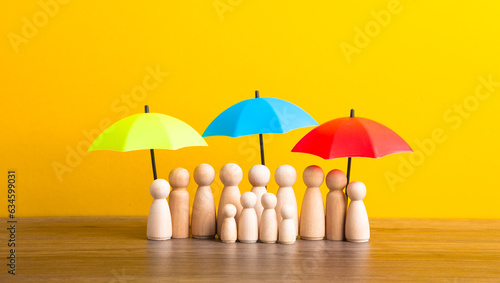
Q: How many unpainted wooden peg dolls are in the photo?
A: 13